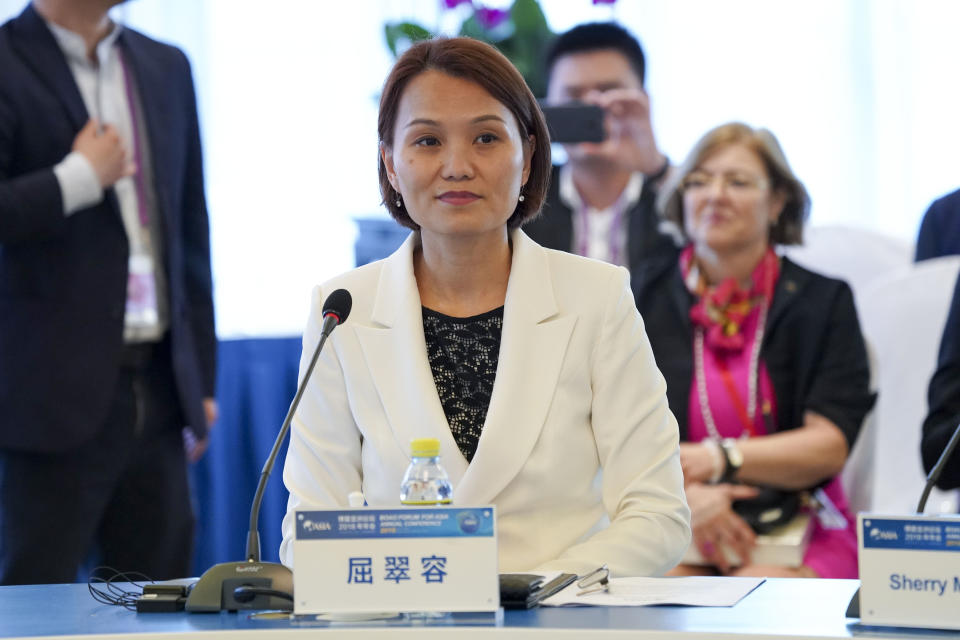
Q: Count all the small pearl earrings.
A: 2